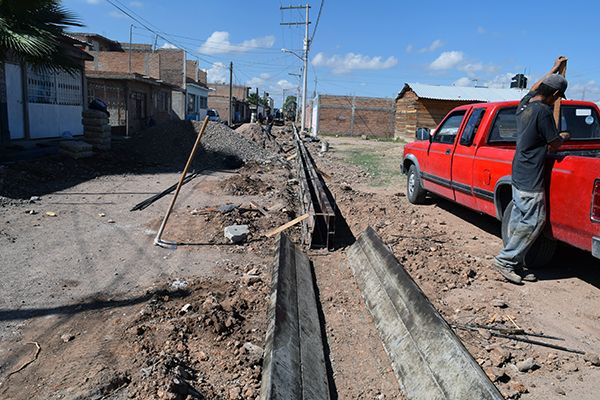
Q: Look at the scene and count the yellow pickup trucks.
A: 0